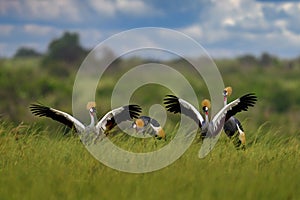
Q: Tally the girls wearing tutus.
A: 0